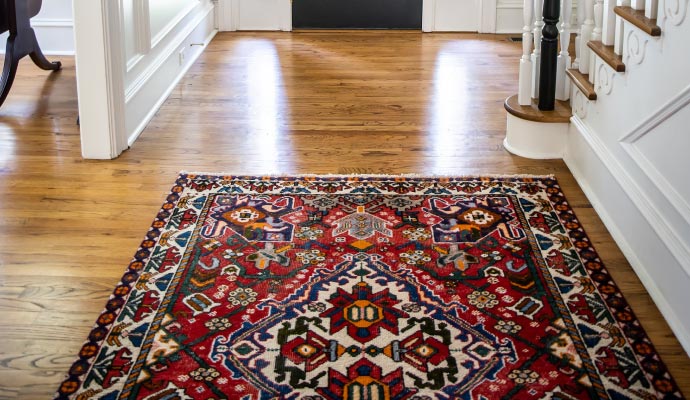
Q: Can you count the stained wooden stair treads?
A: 4